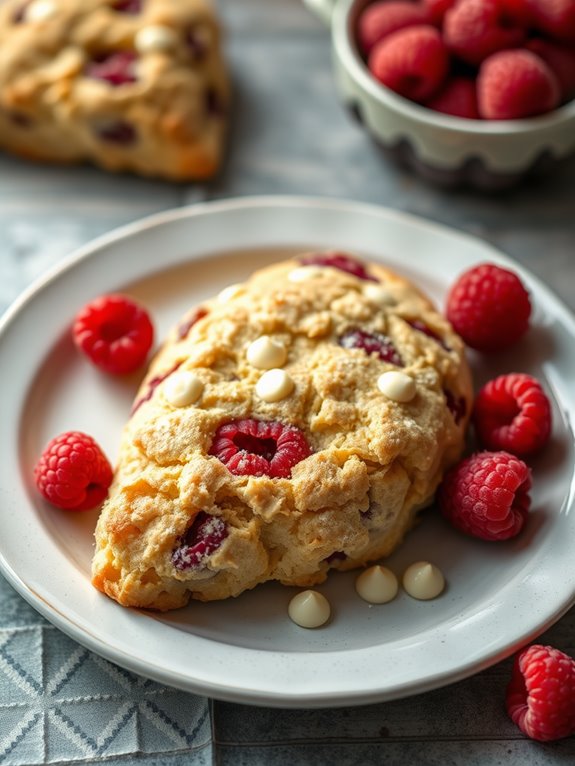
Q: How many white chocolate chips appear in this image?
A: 12